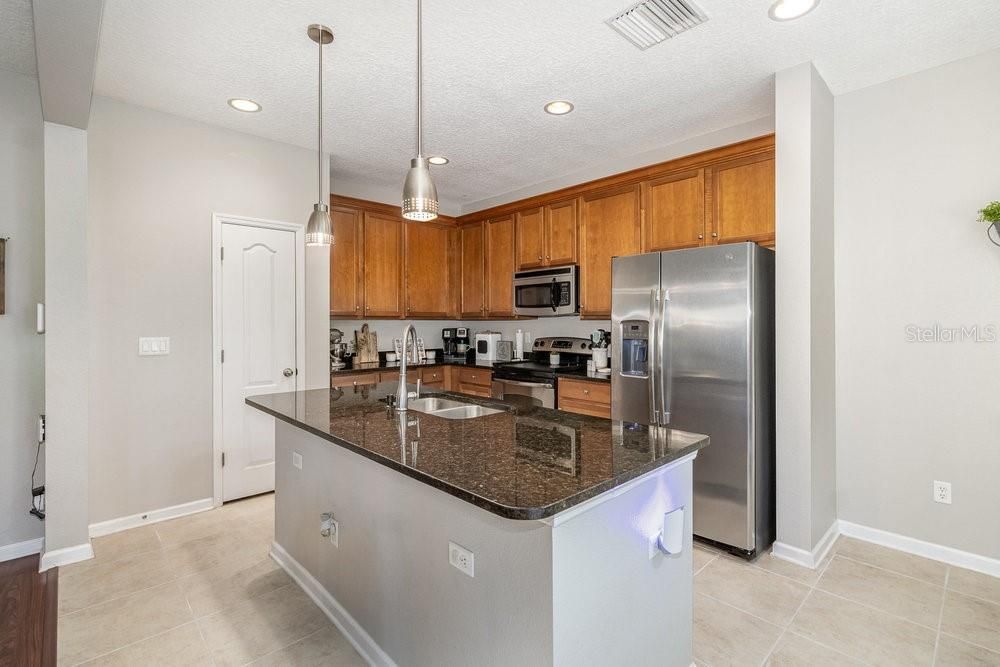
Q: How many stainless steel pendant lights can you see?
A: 2